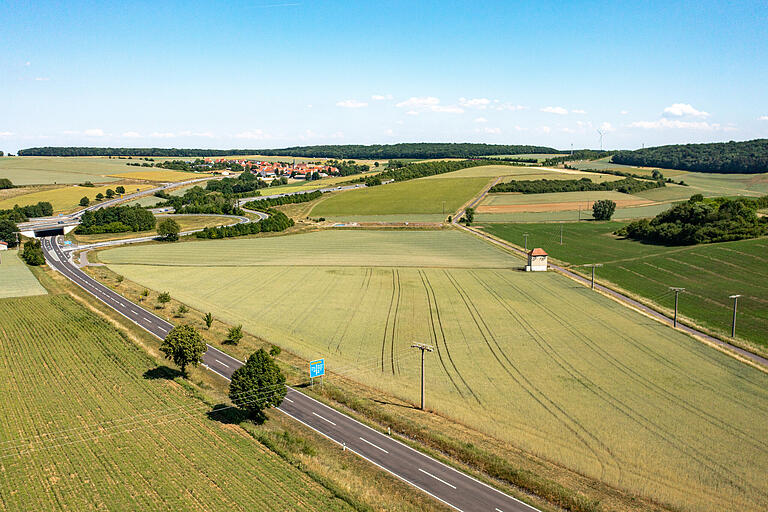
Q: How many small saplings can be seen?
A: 7